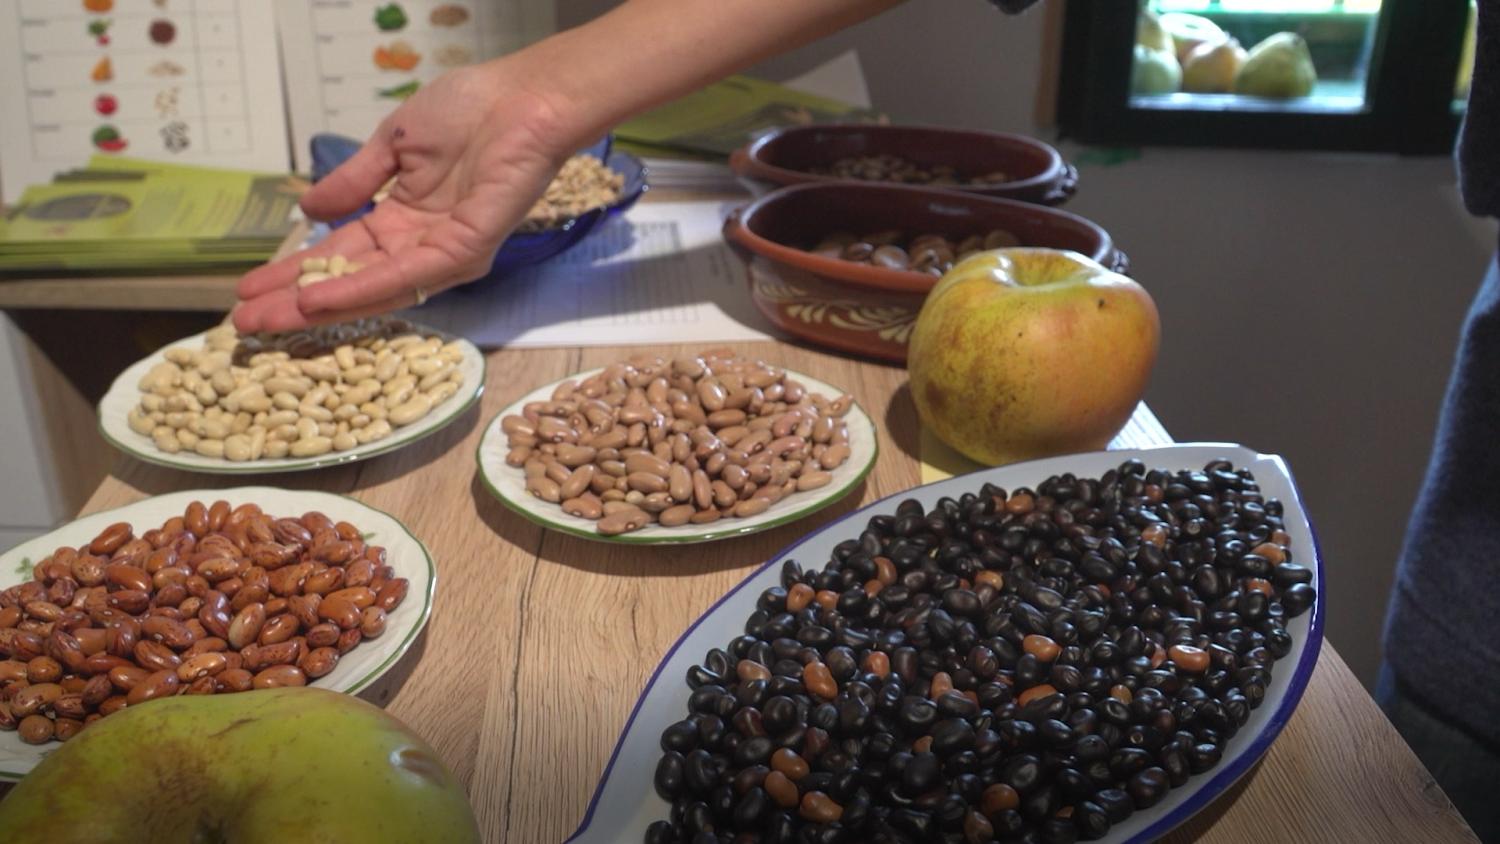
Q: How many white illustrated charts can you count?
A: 2